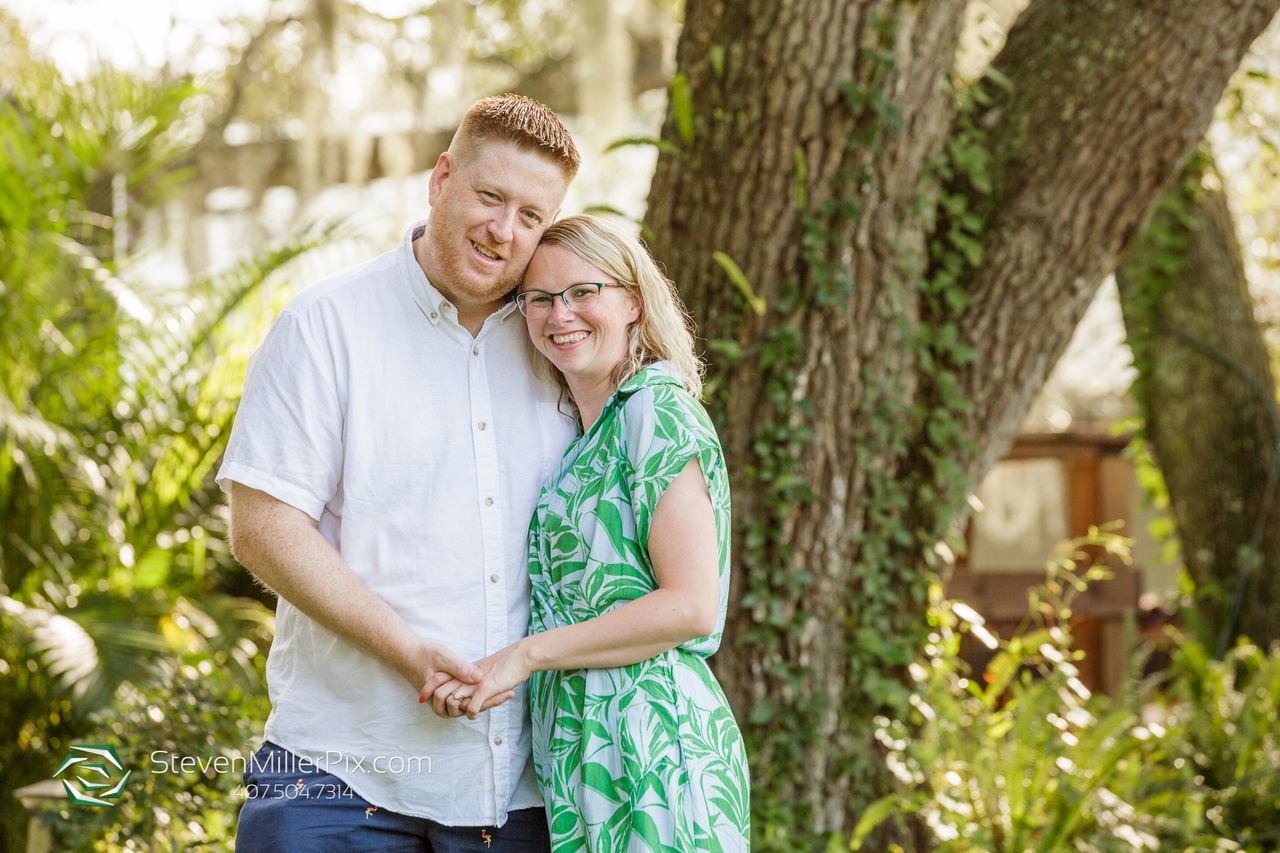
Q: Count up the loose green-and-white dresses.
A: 1